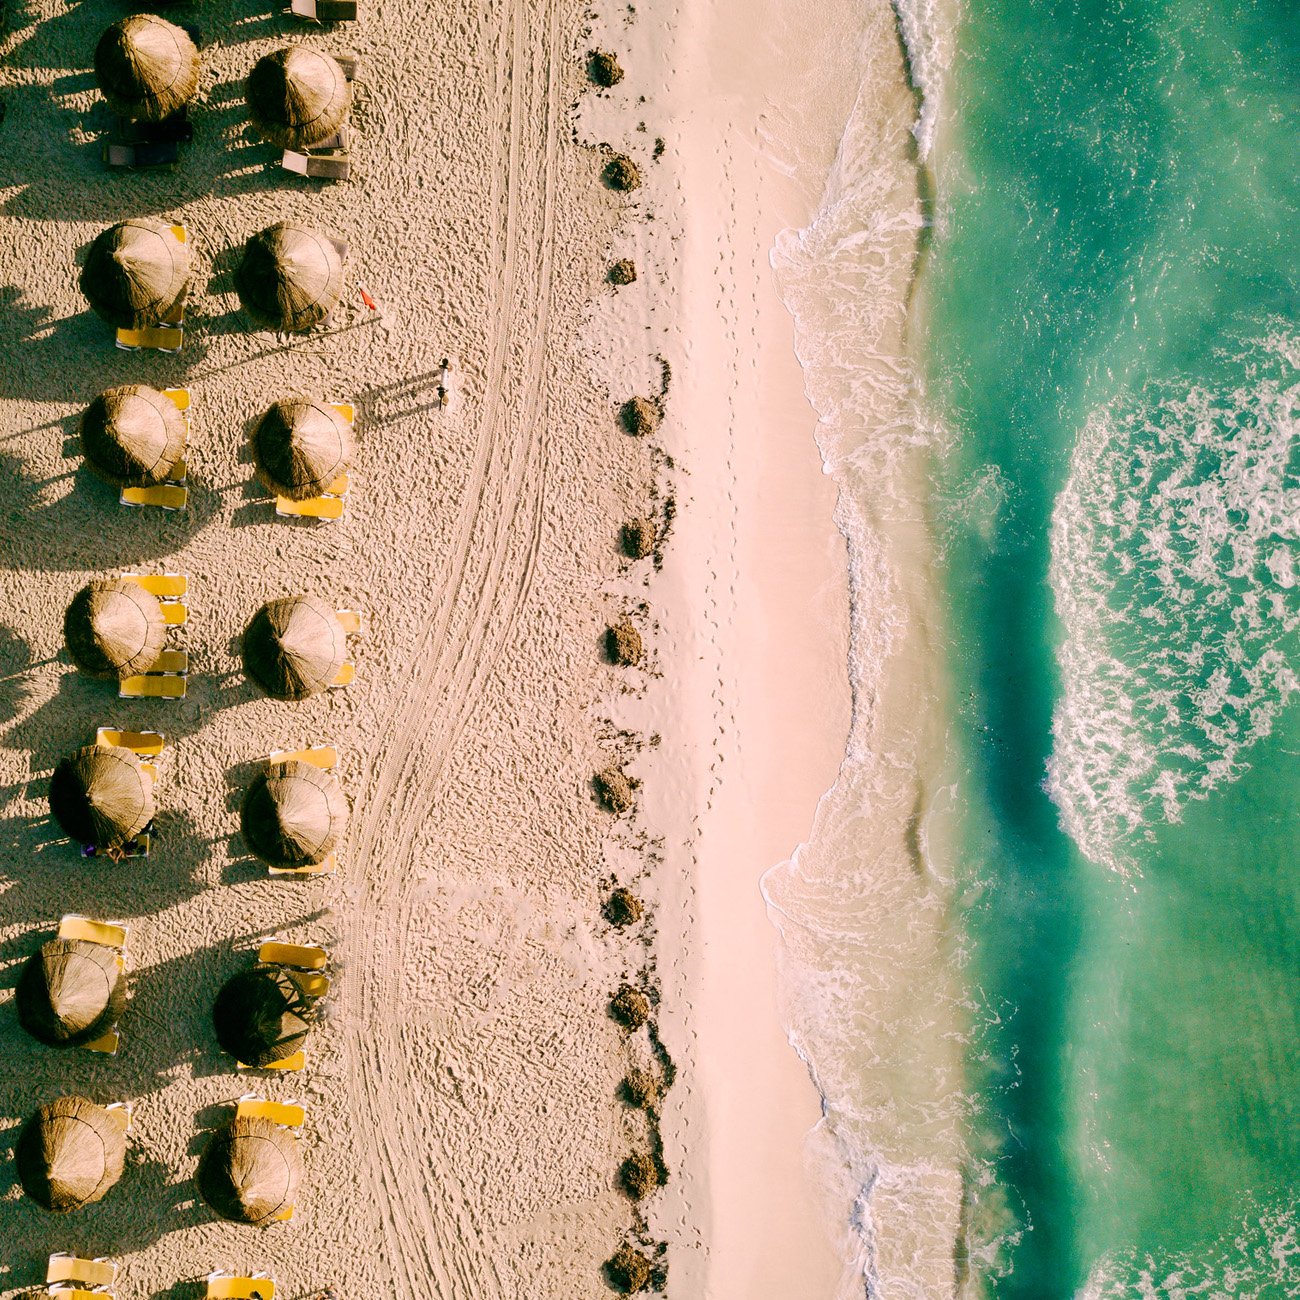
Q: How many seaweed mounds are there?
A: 12